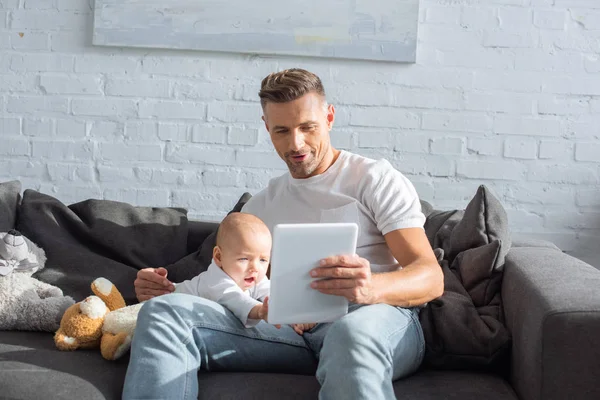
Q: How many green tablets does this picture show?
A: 0